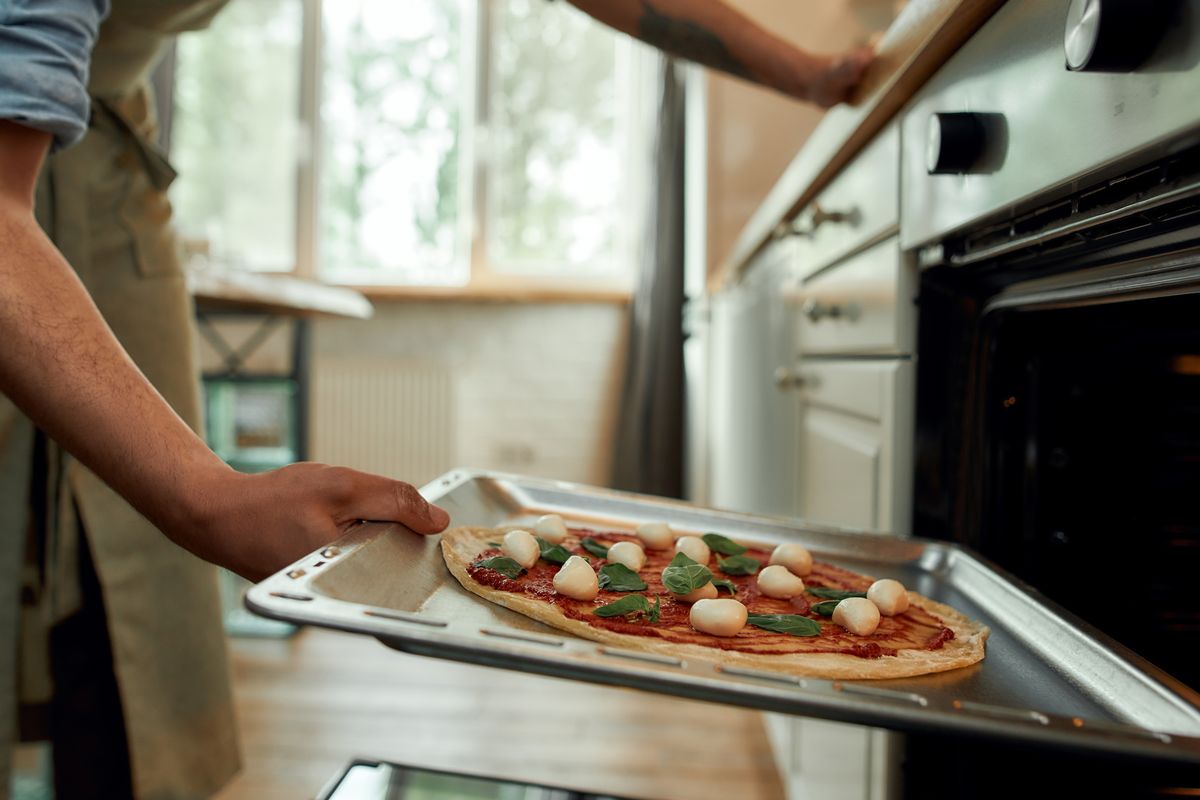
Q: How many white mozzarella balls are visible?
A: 12